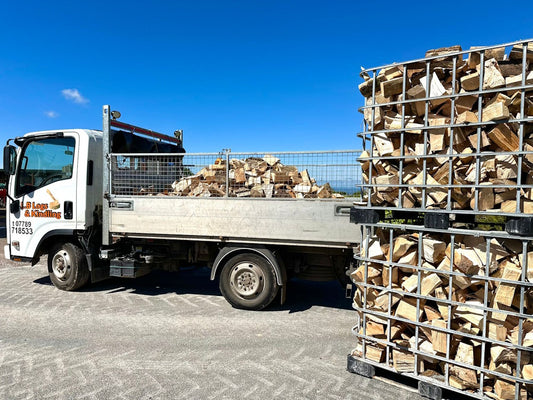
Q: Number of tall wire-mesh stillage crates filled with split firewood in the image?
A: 2